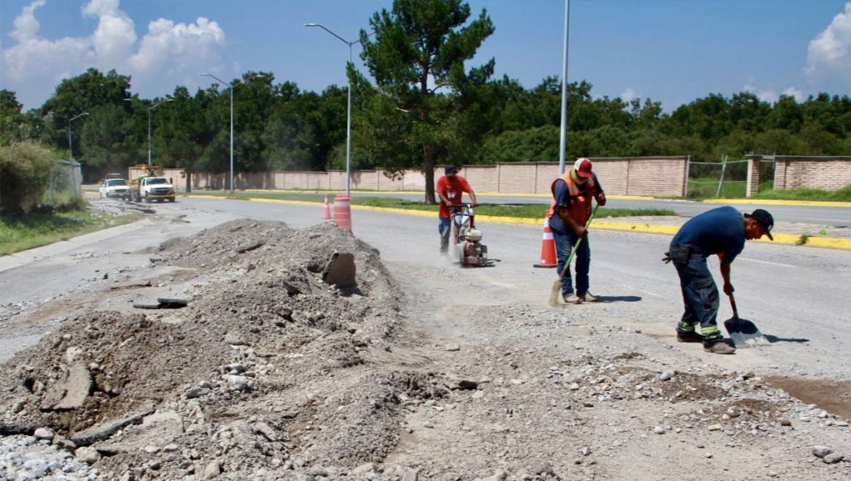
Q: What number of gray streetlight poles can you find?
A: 5